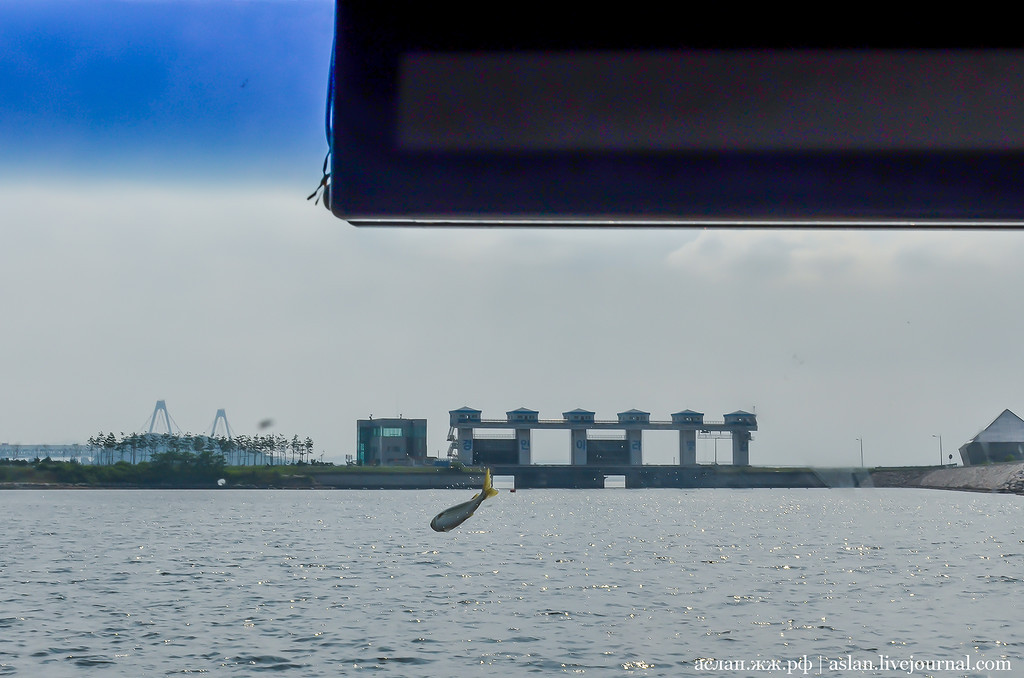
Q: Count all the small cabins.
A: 6